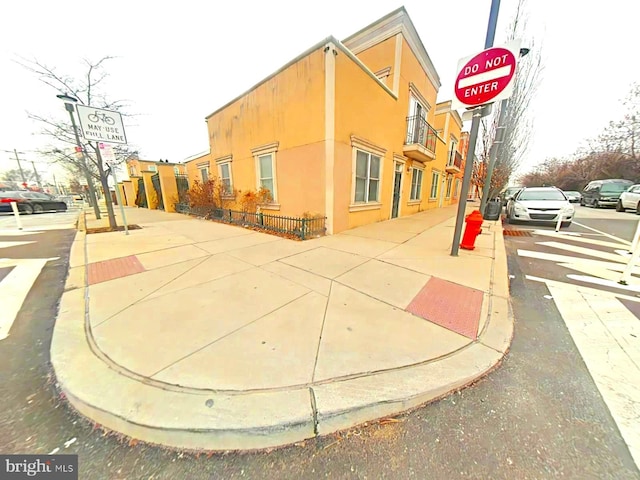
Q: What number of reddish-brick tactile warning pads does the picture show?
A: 2